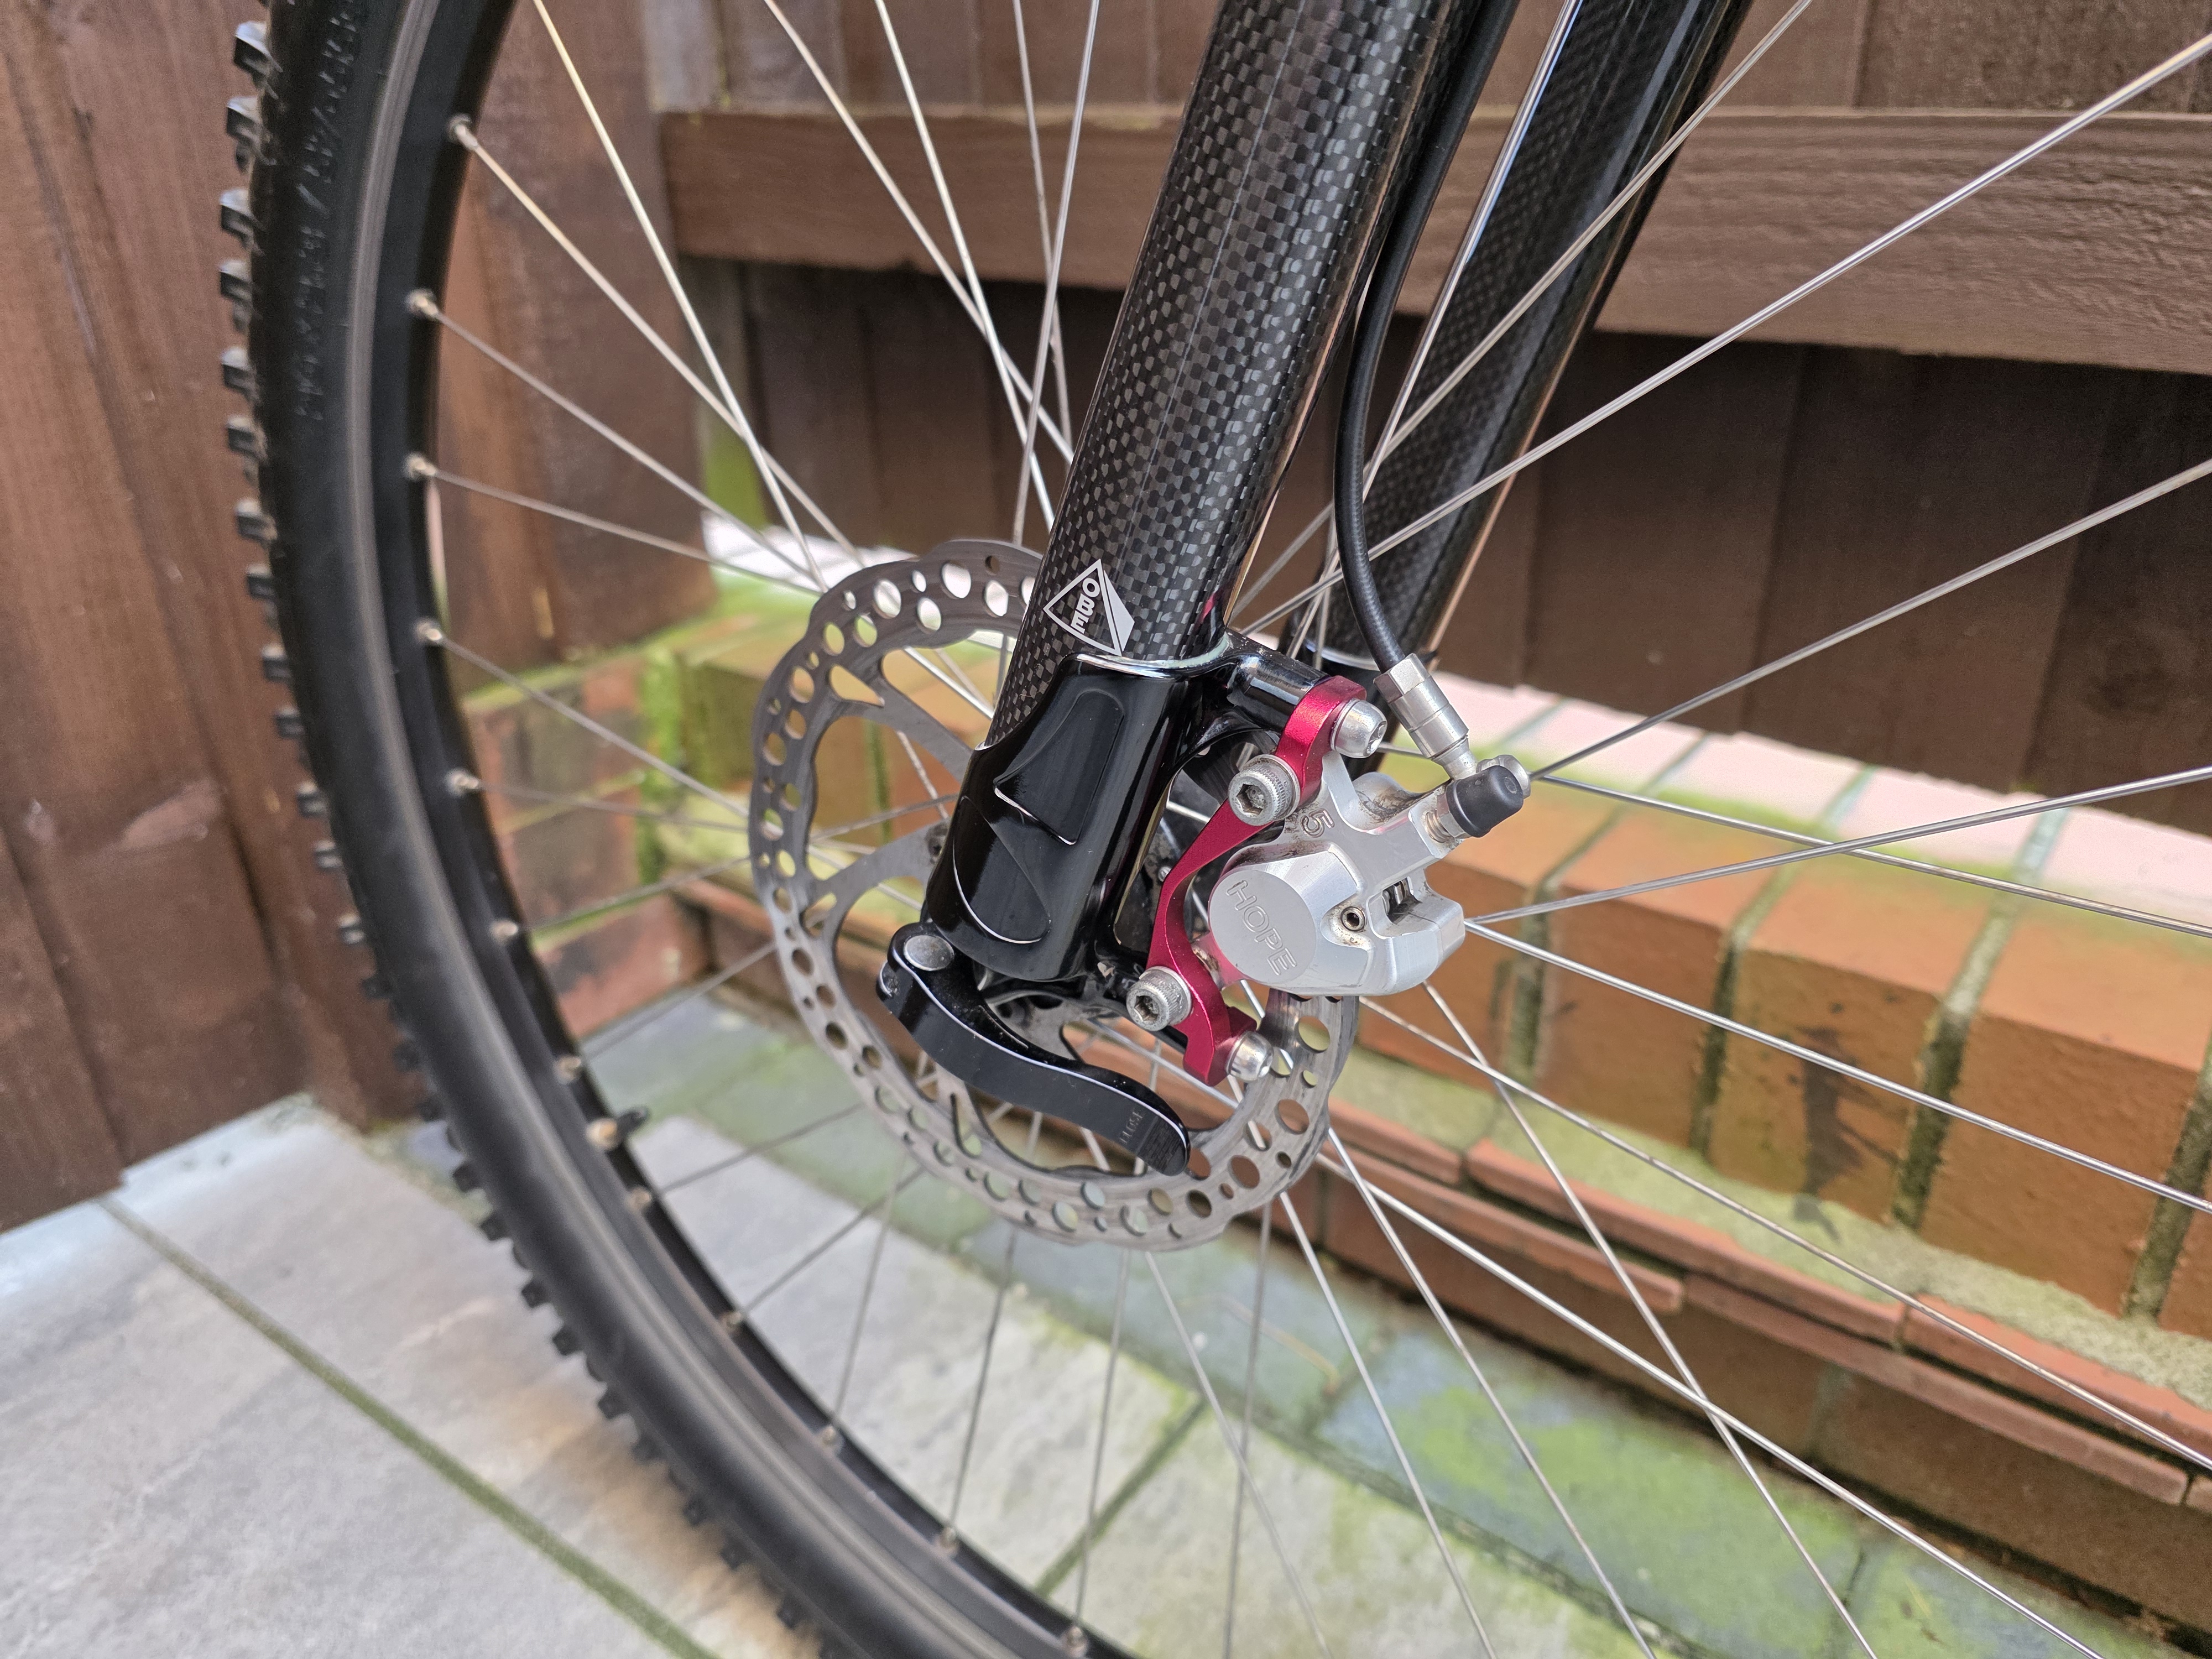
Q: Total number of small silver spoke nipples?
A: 12